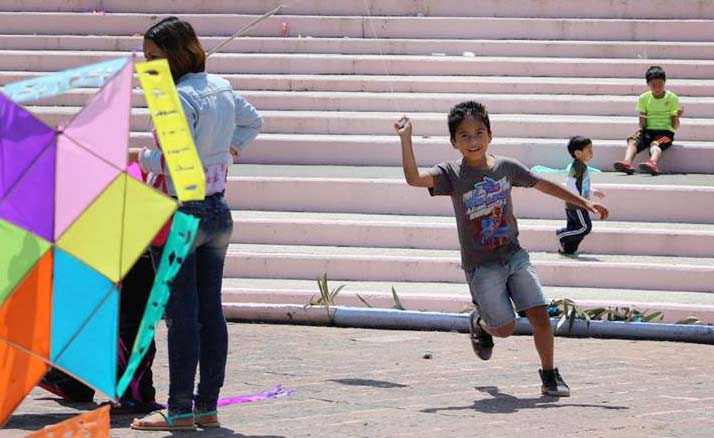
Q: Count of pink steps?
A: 12